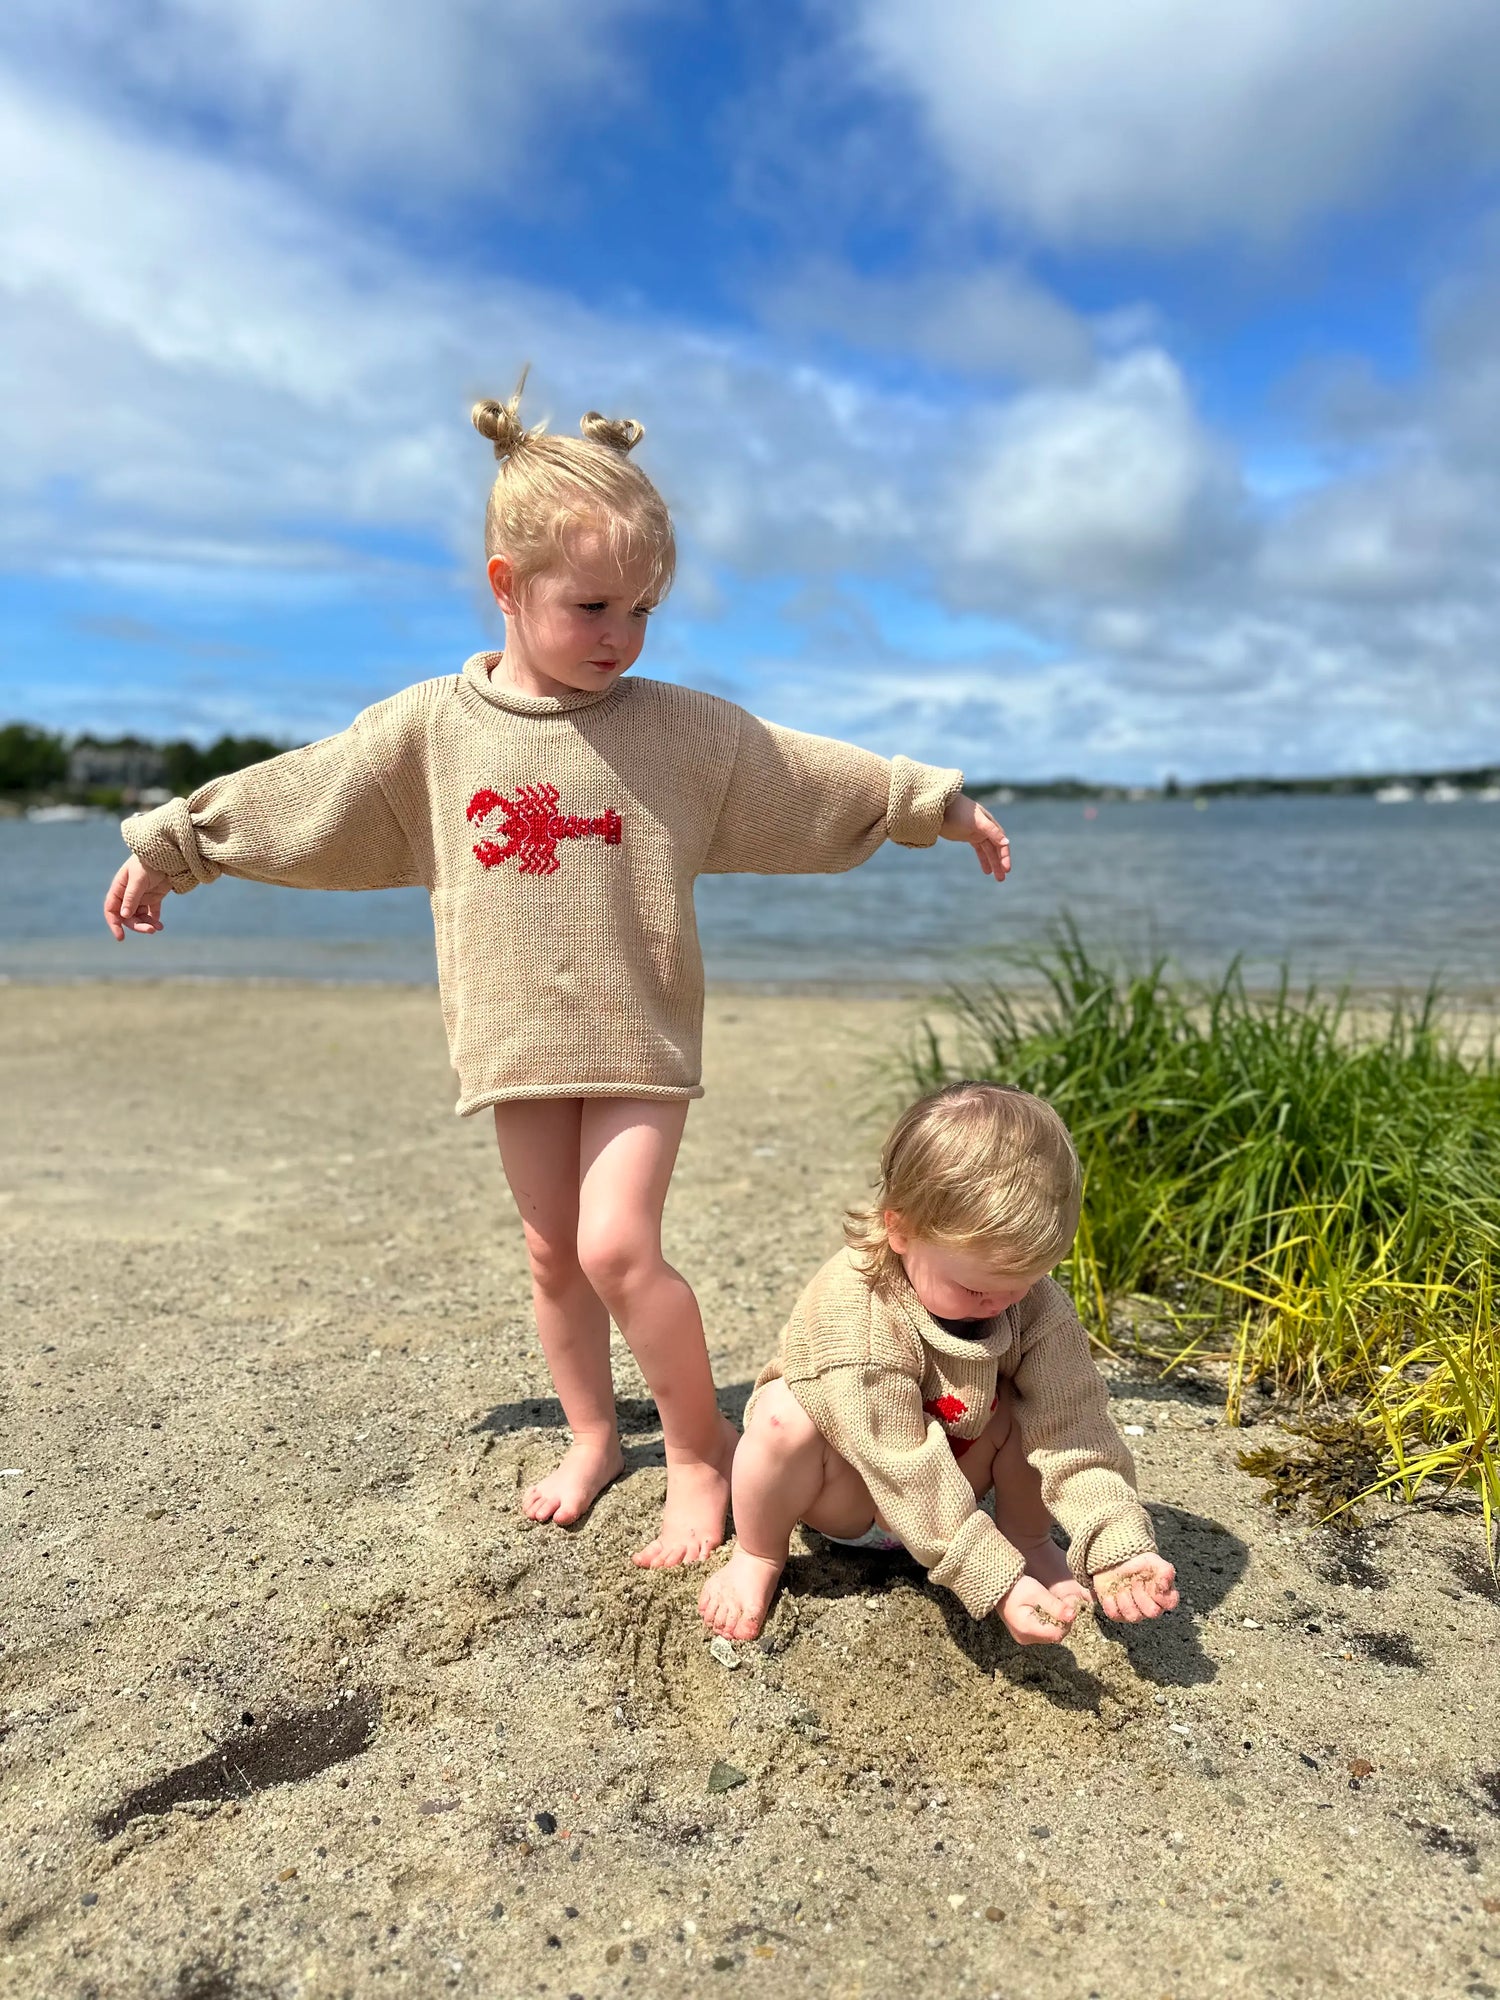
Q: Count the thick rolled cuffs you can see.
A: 4